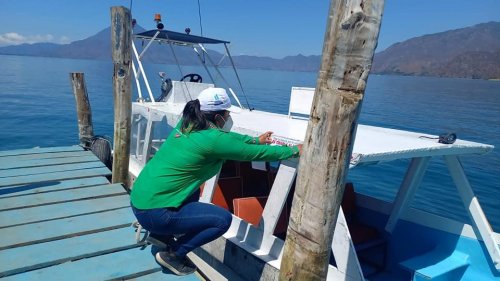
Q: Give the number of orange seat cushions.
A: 2